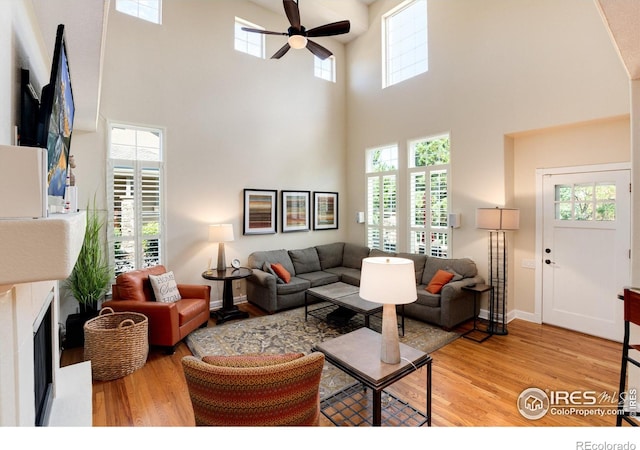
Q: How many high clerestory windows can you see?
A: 4